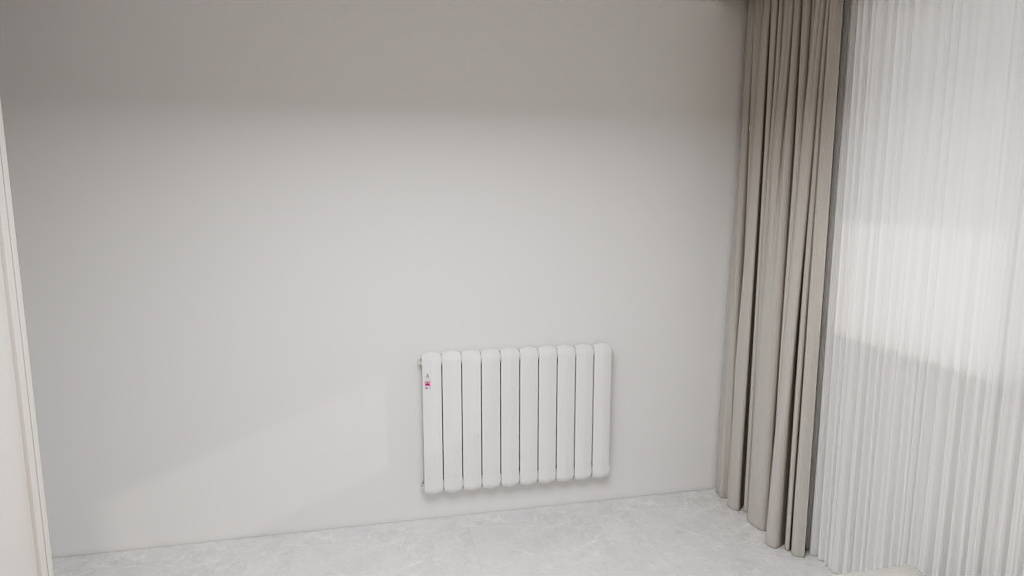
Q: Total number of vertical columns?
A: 10